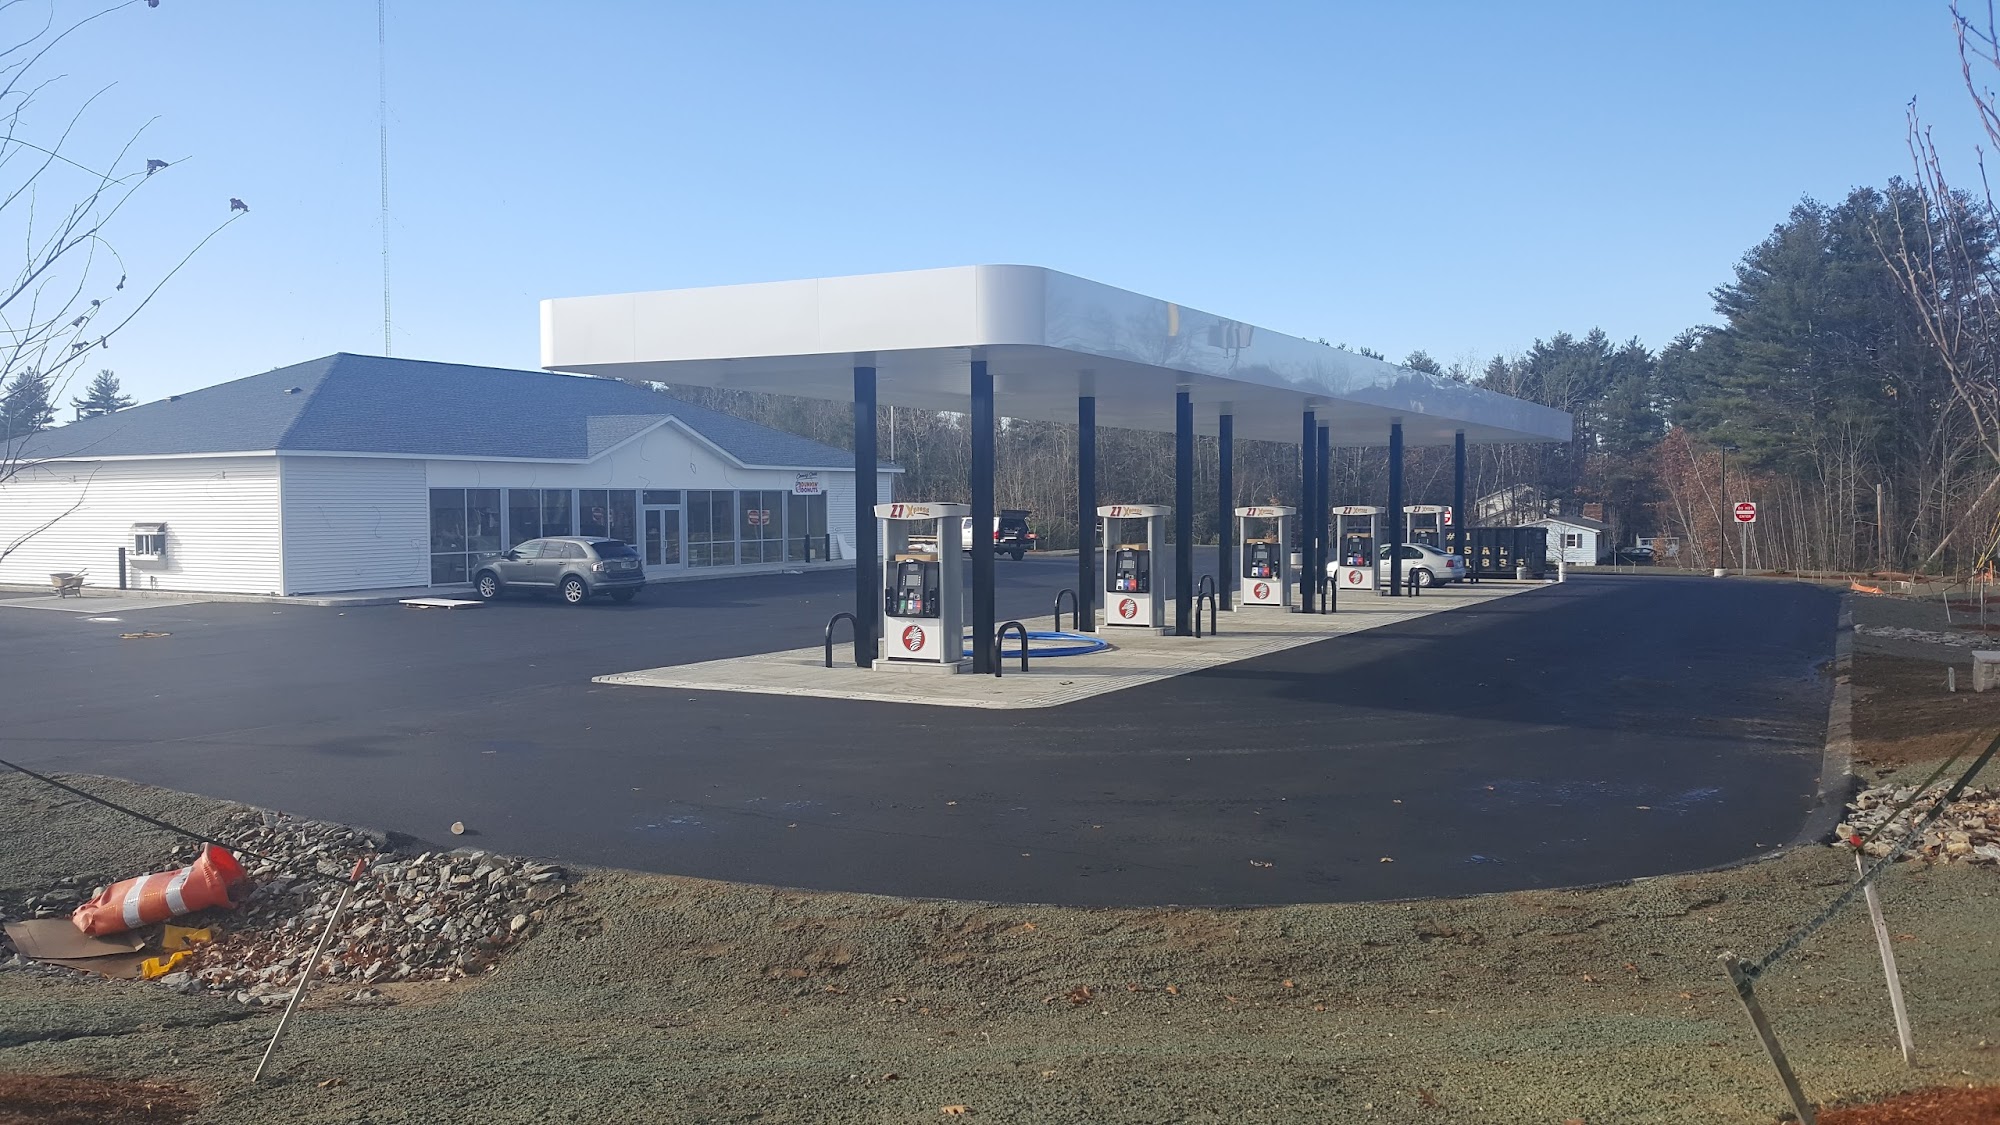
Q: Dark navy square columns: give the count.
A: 9